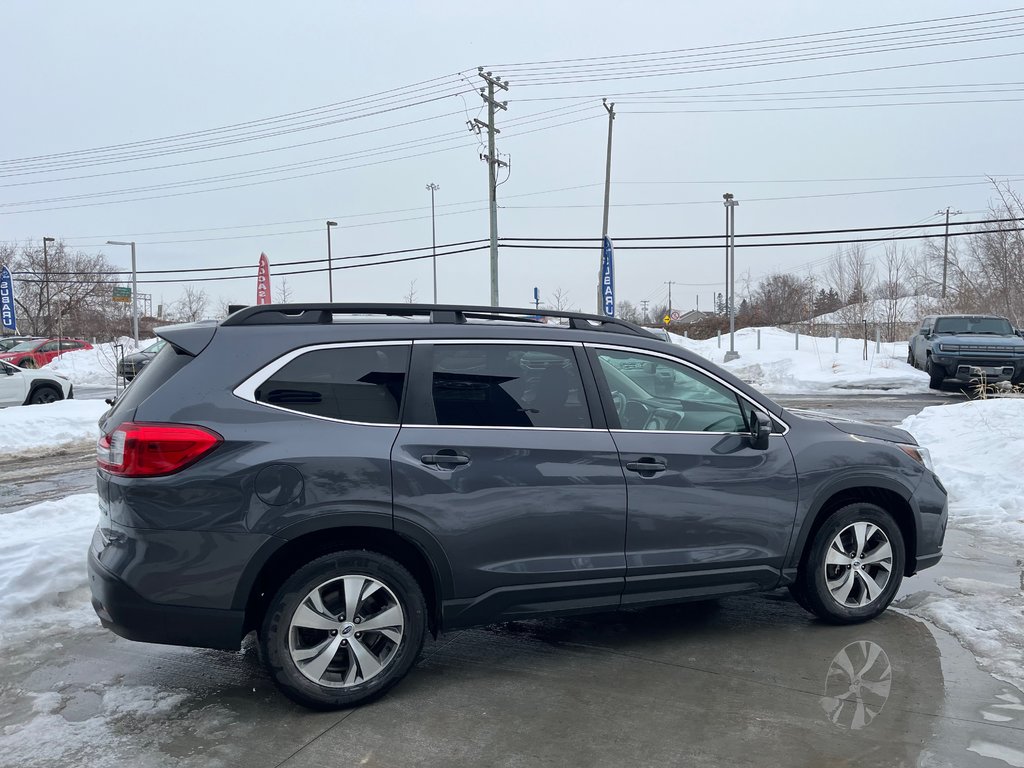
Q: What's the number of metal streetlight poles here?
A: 6